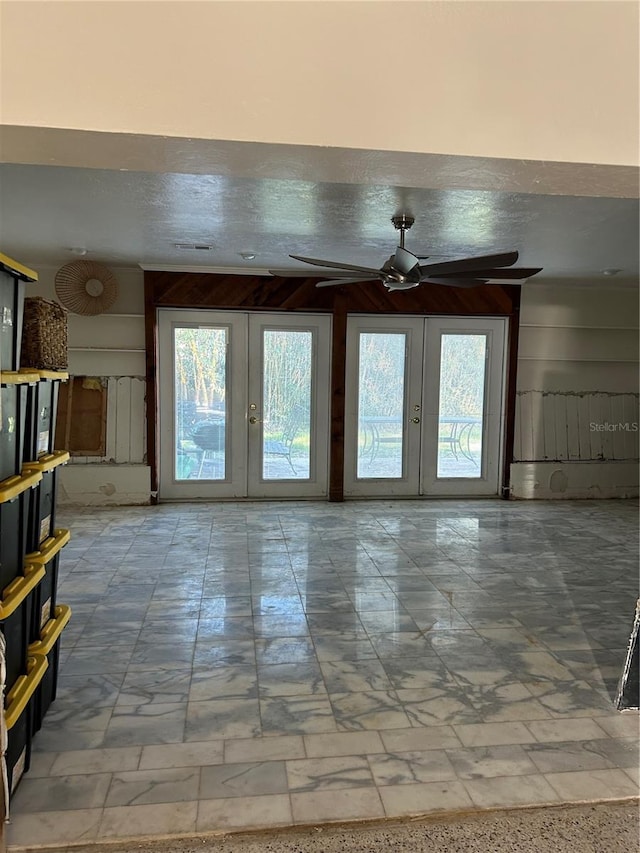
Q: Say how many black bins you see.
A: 9